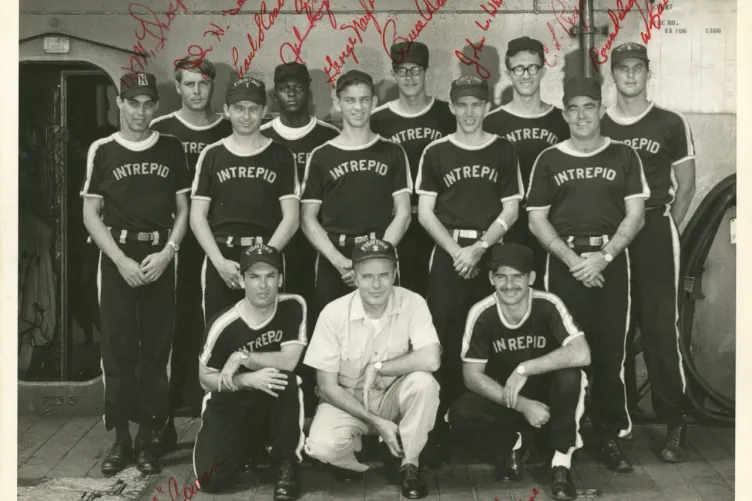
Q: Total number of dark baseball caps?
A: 12